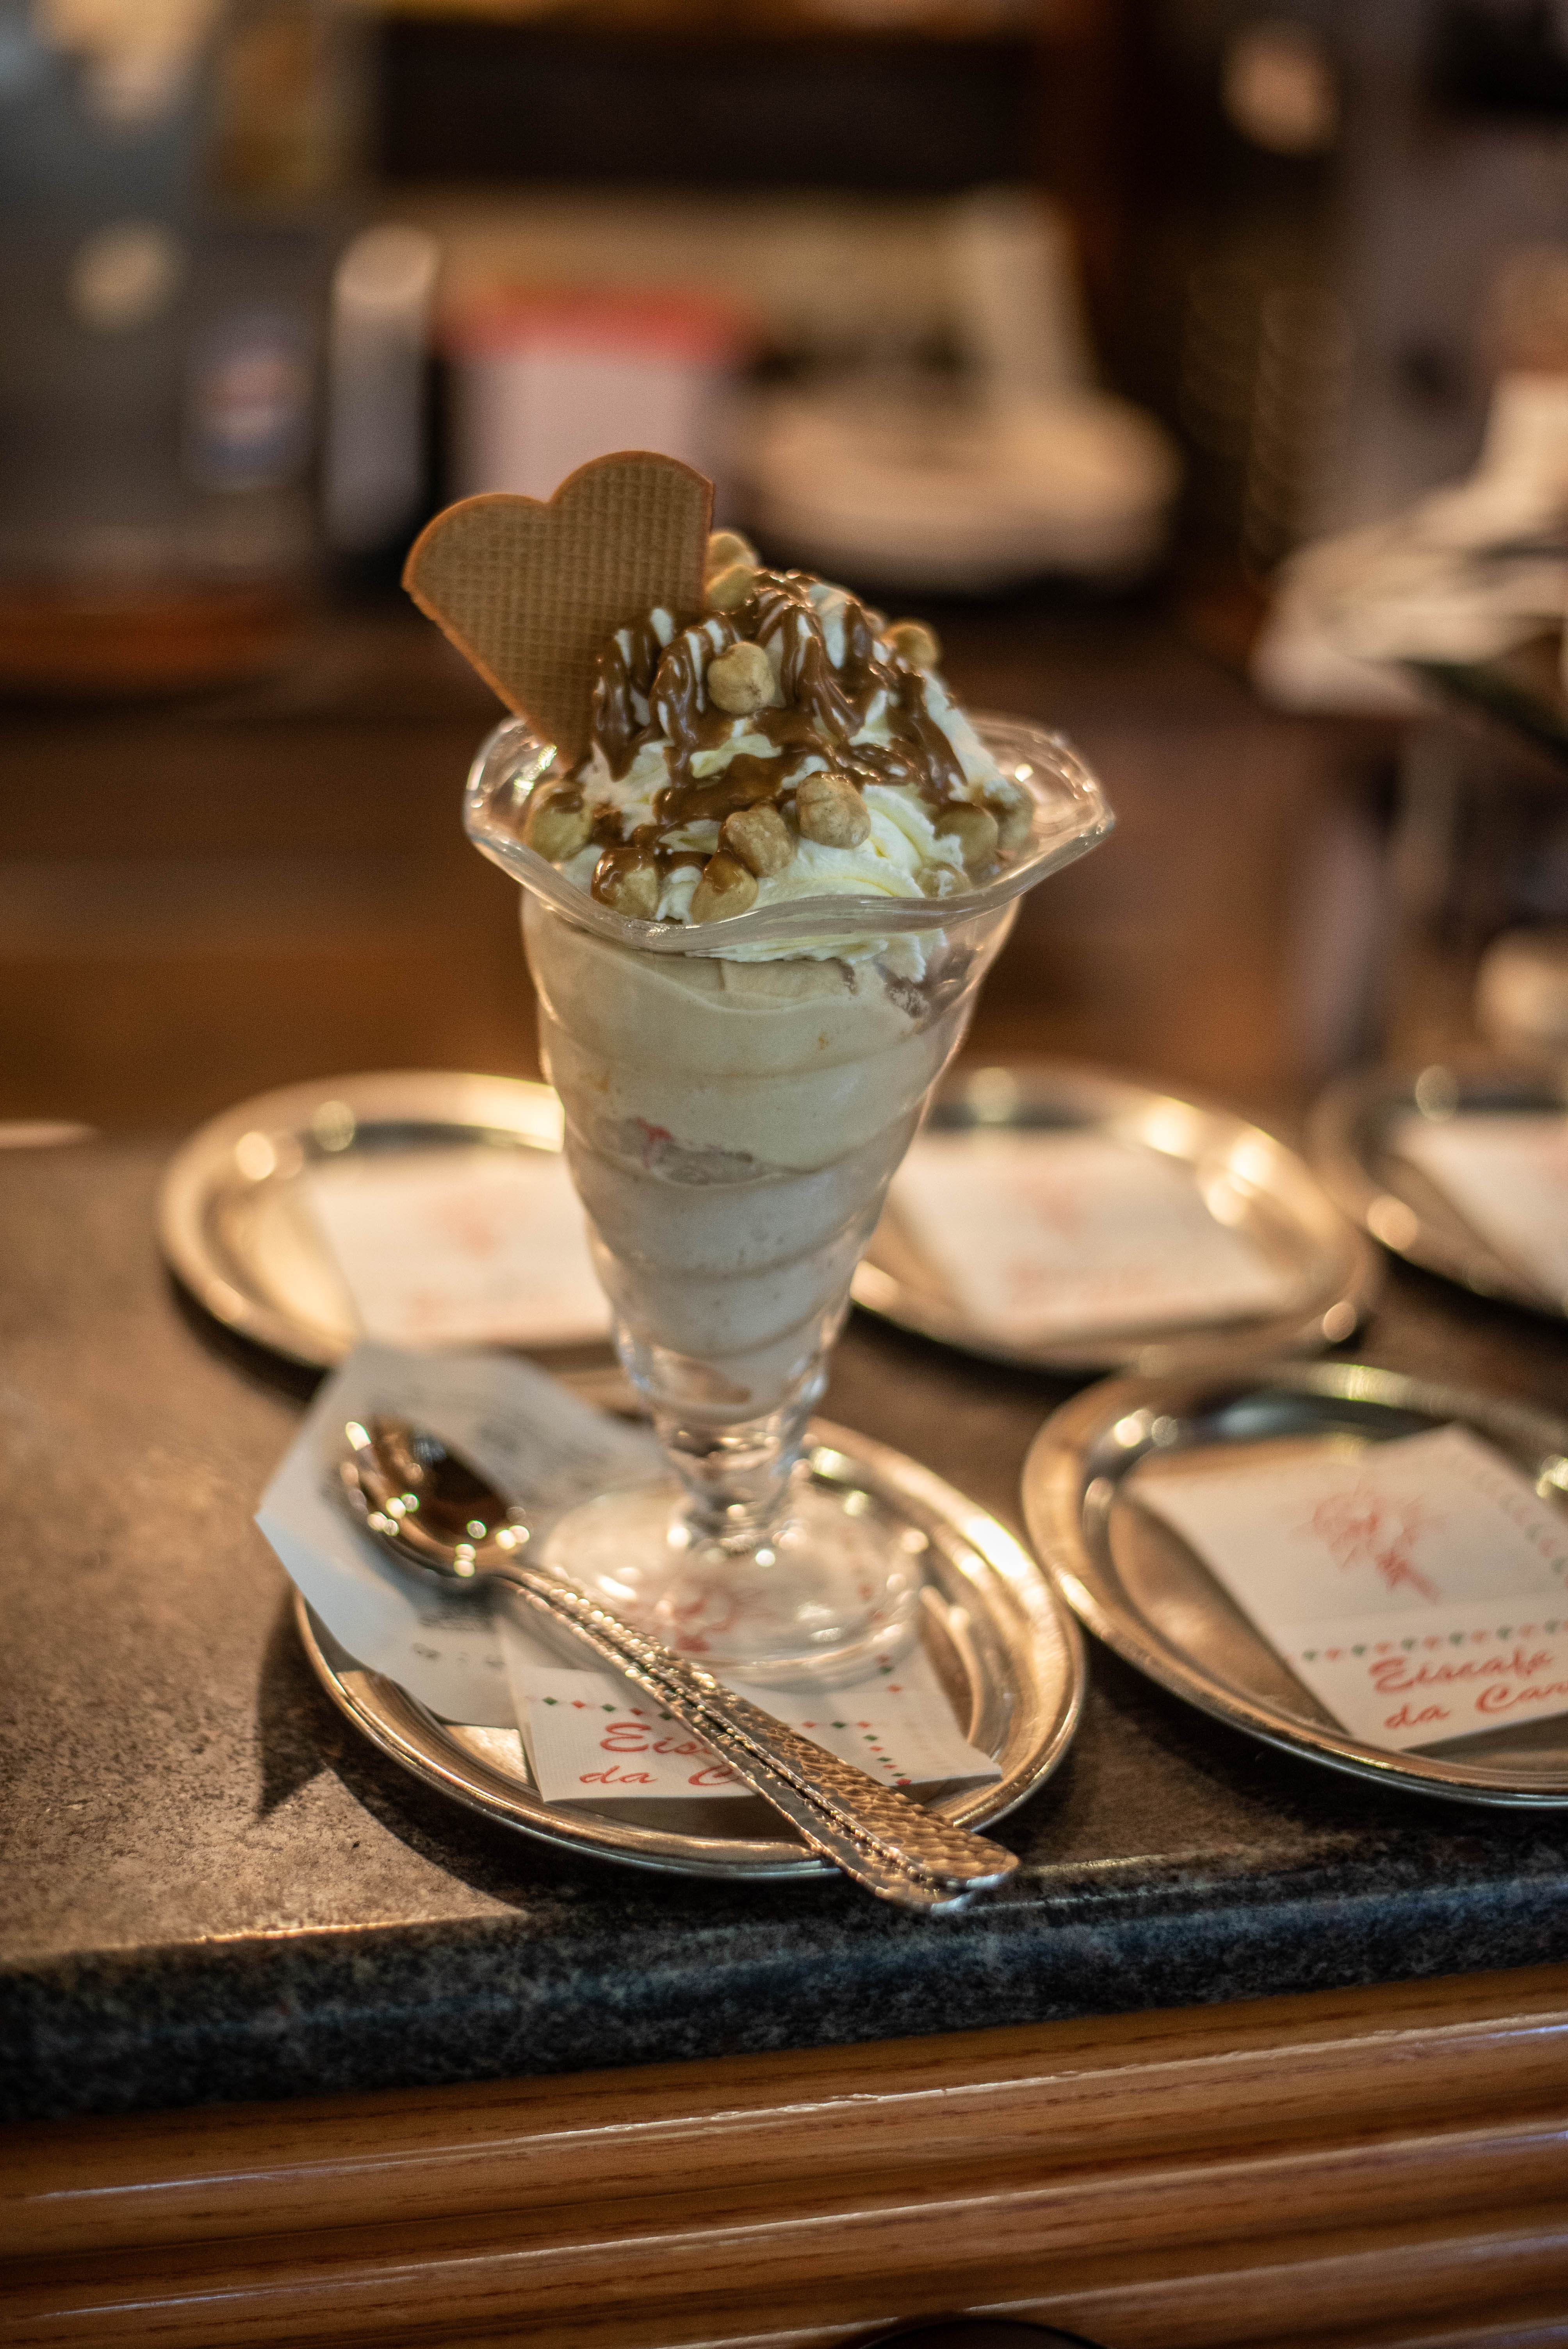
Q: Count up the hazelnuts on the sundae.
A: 12